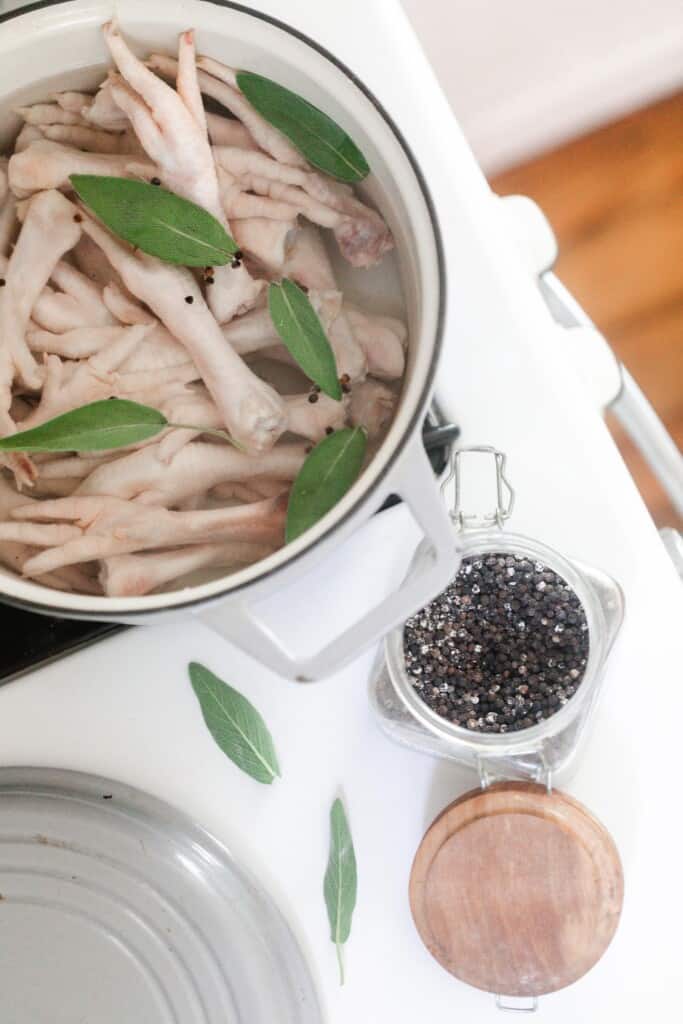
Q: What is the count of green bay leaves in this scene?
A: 7